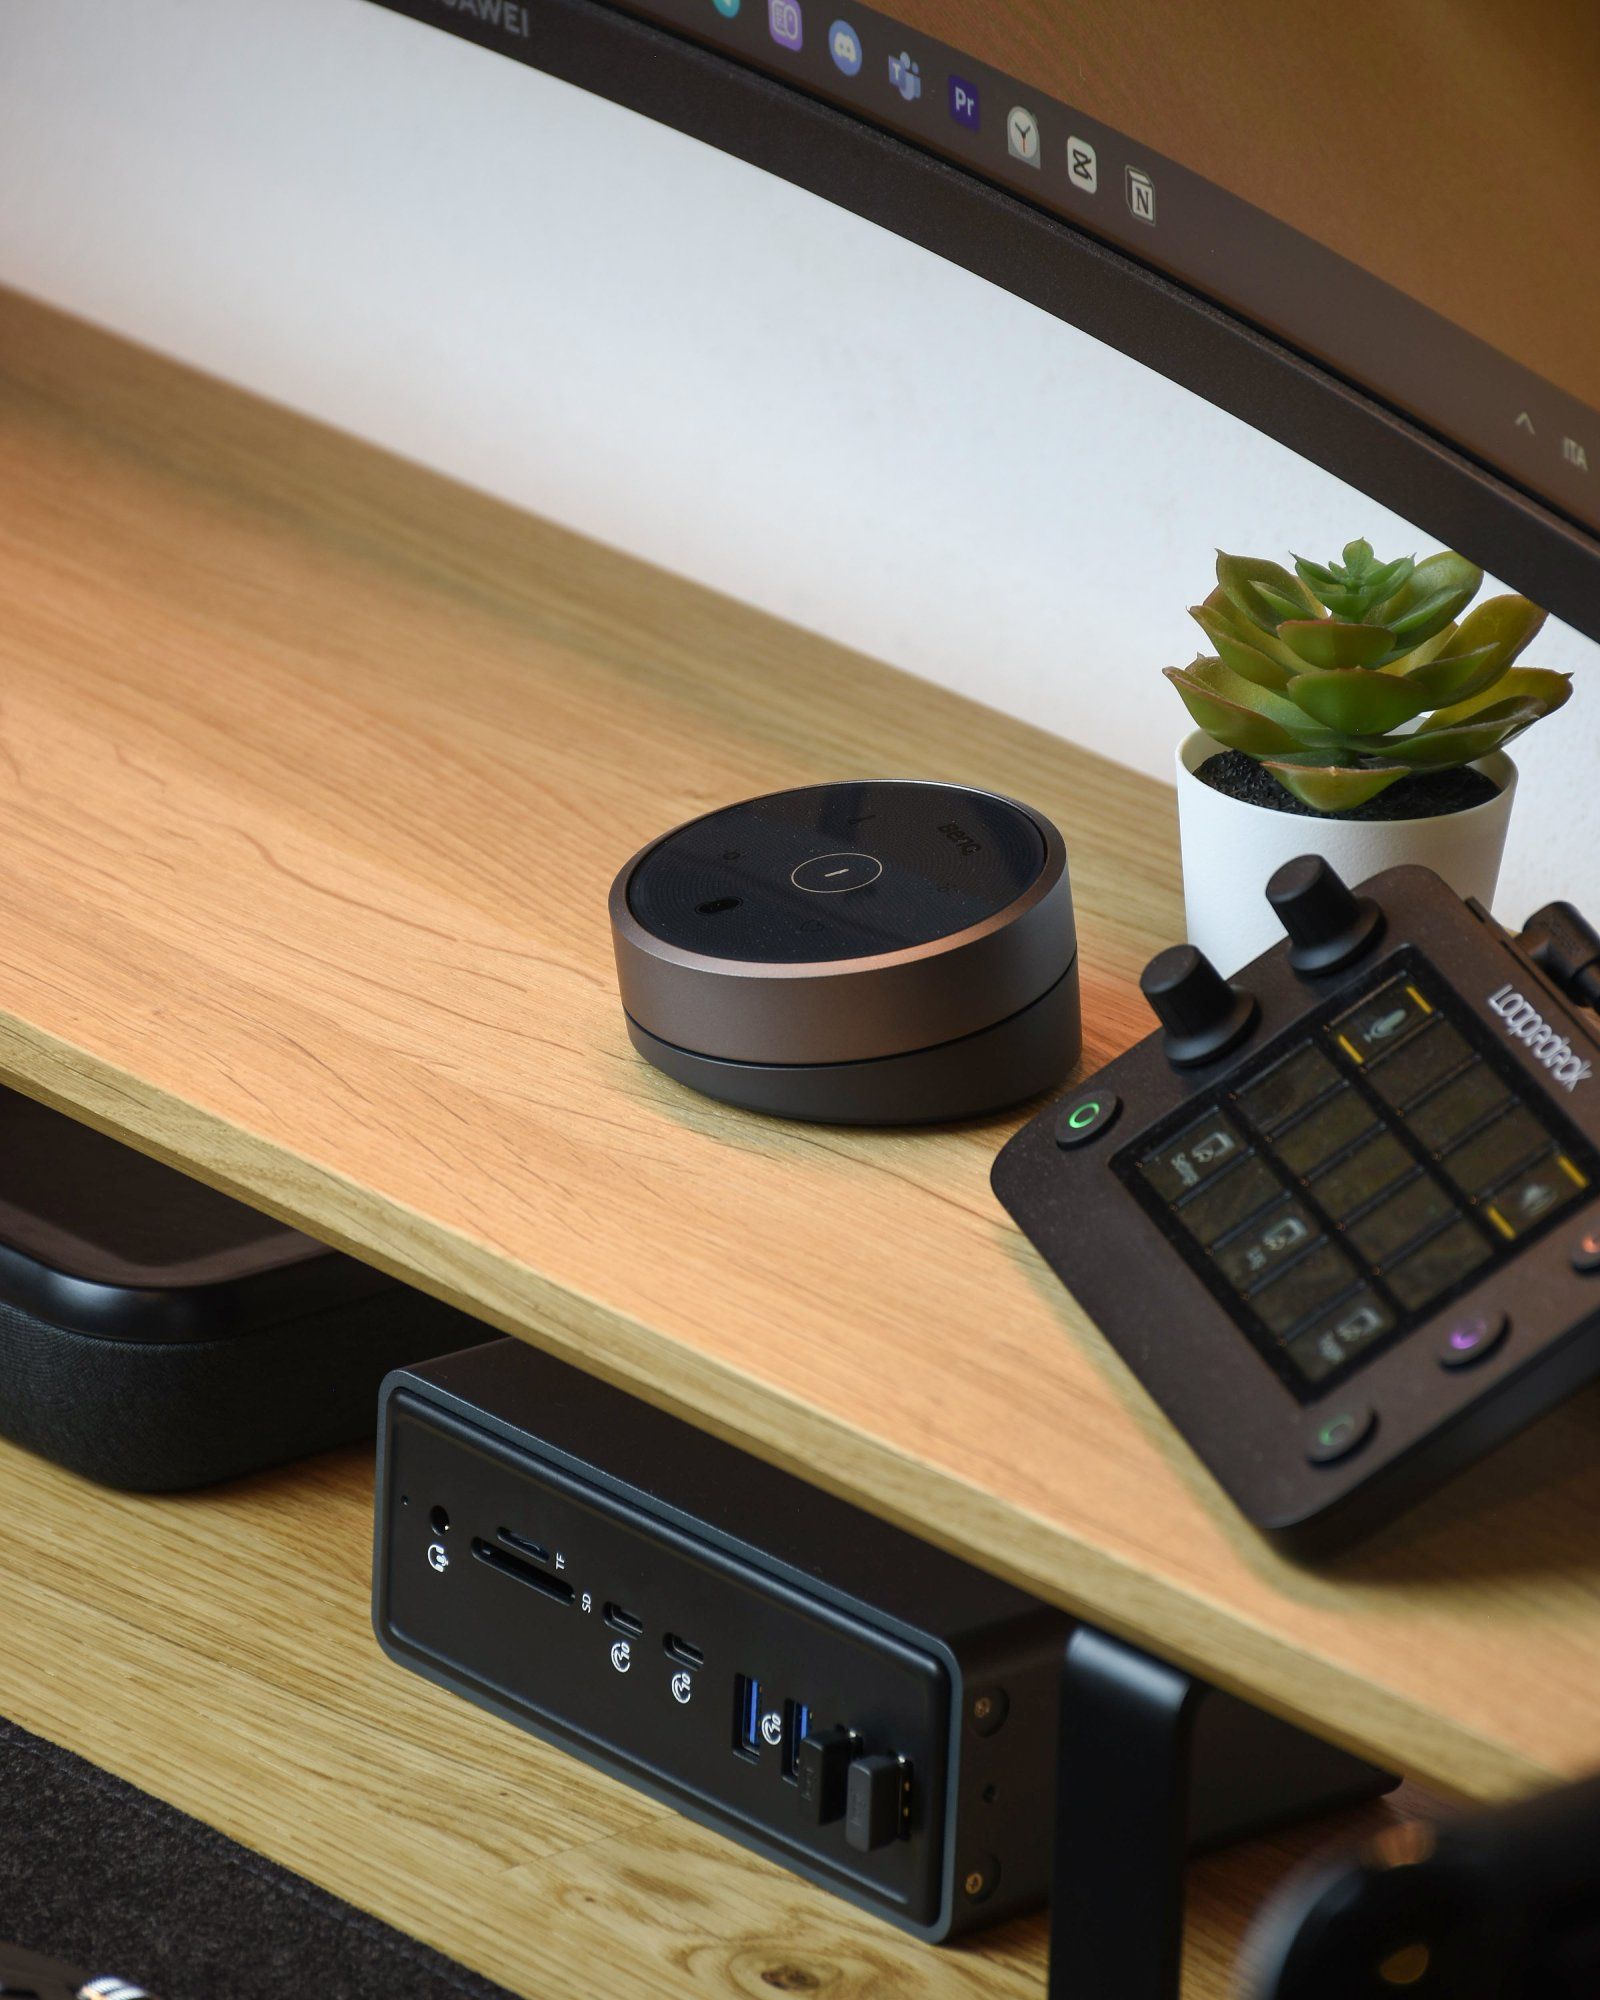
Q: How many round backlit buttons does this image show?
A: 4